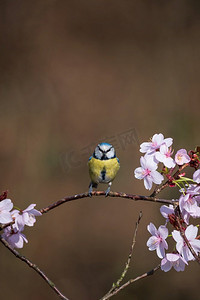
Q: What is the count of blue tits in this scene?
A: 1